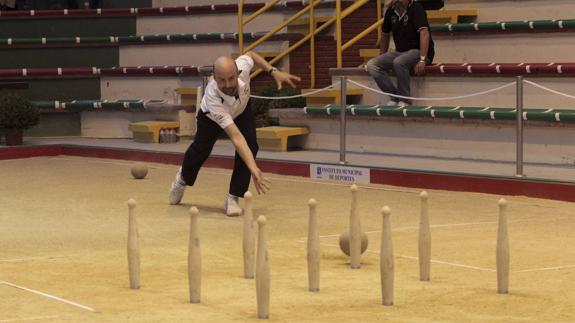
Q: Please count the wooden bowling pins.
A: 9